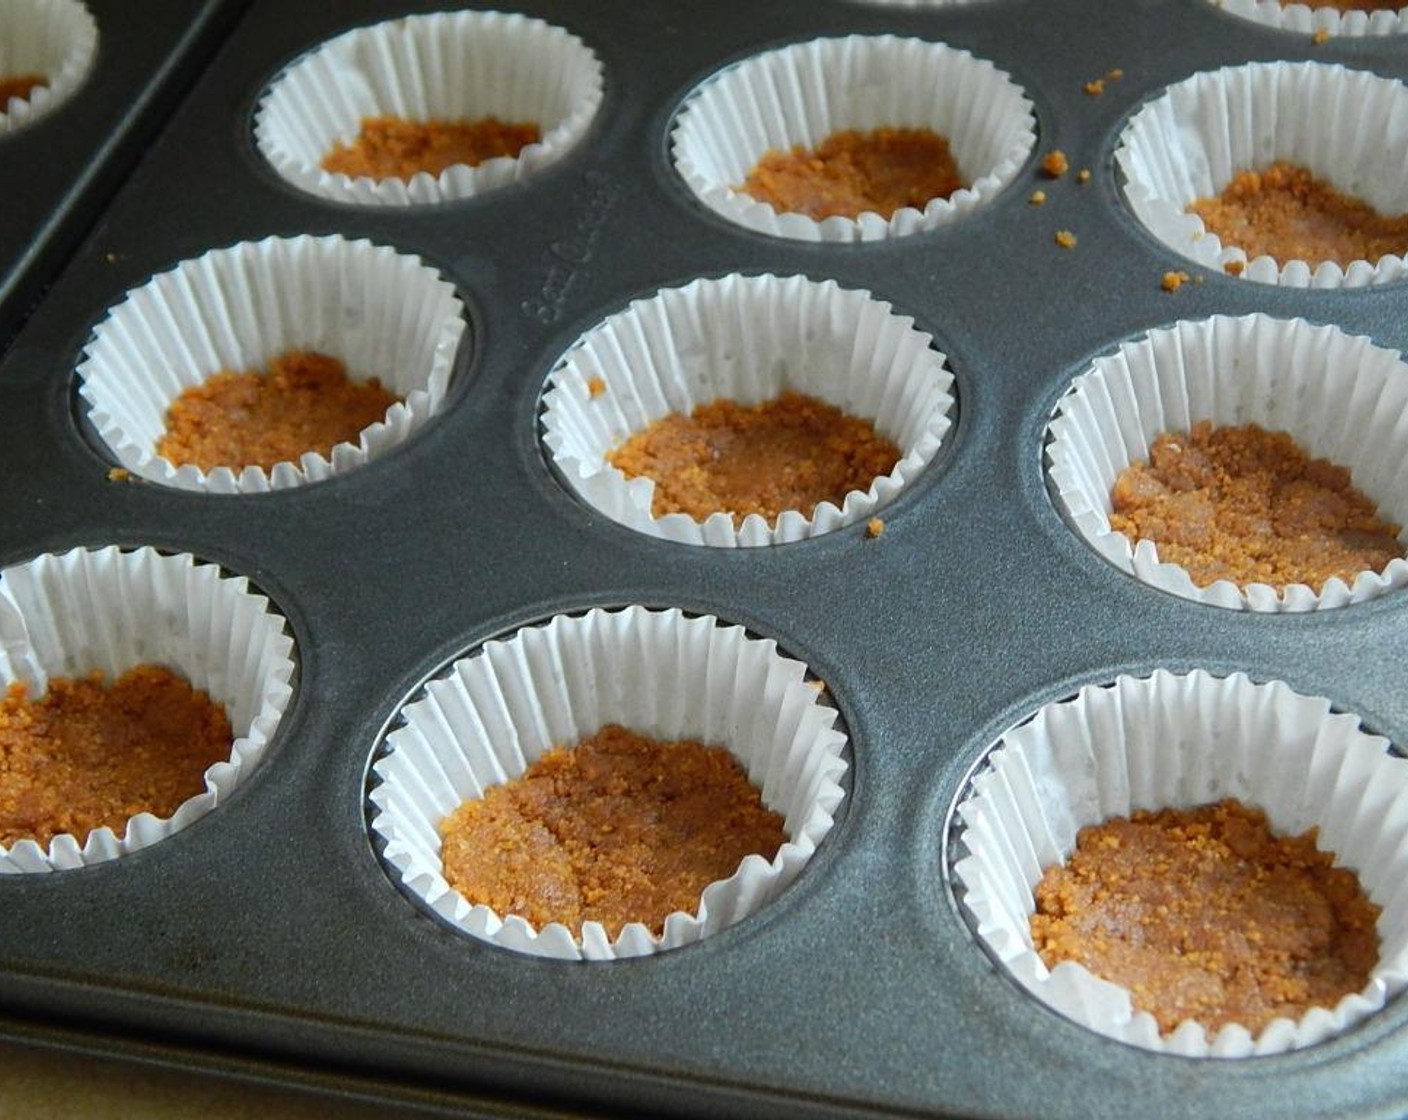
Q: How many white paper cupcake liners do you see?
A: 12